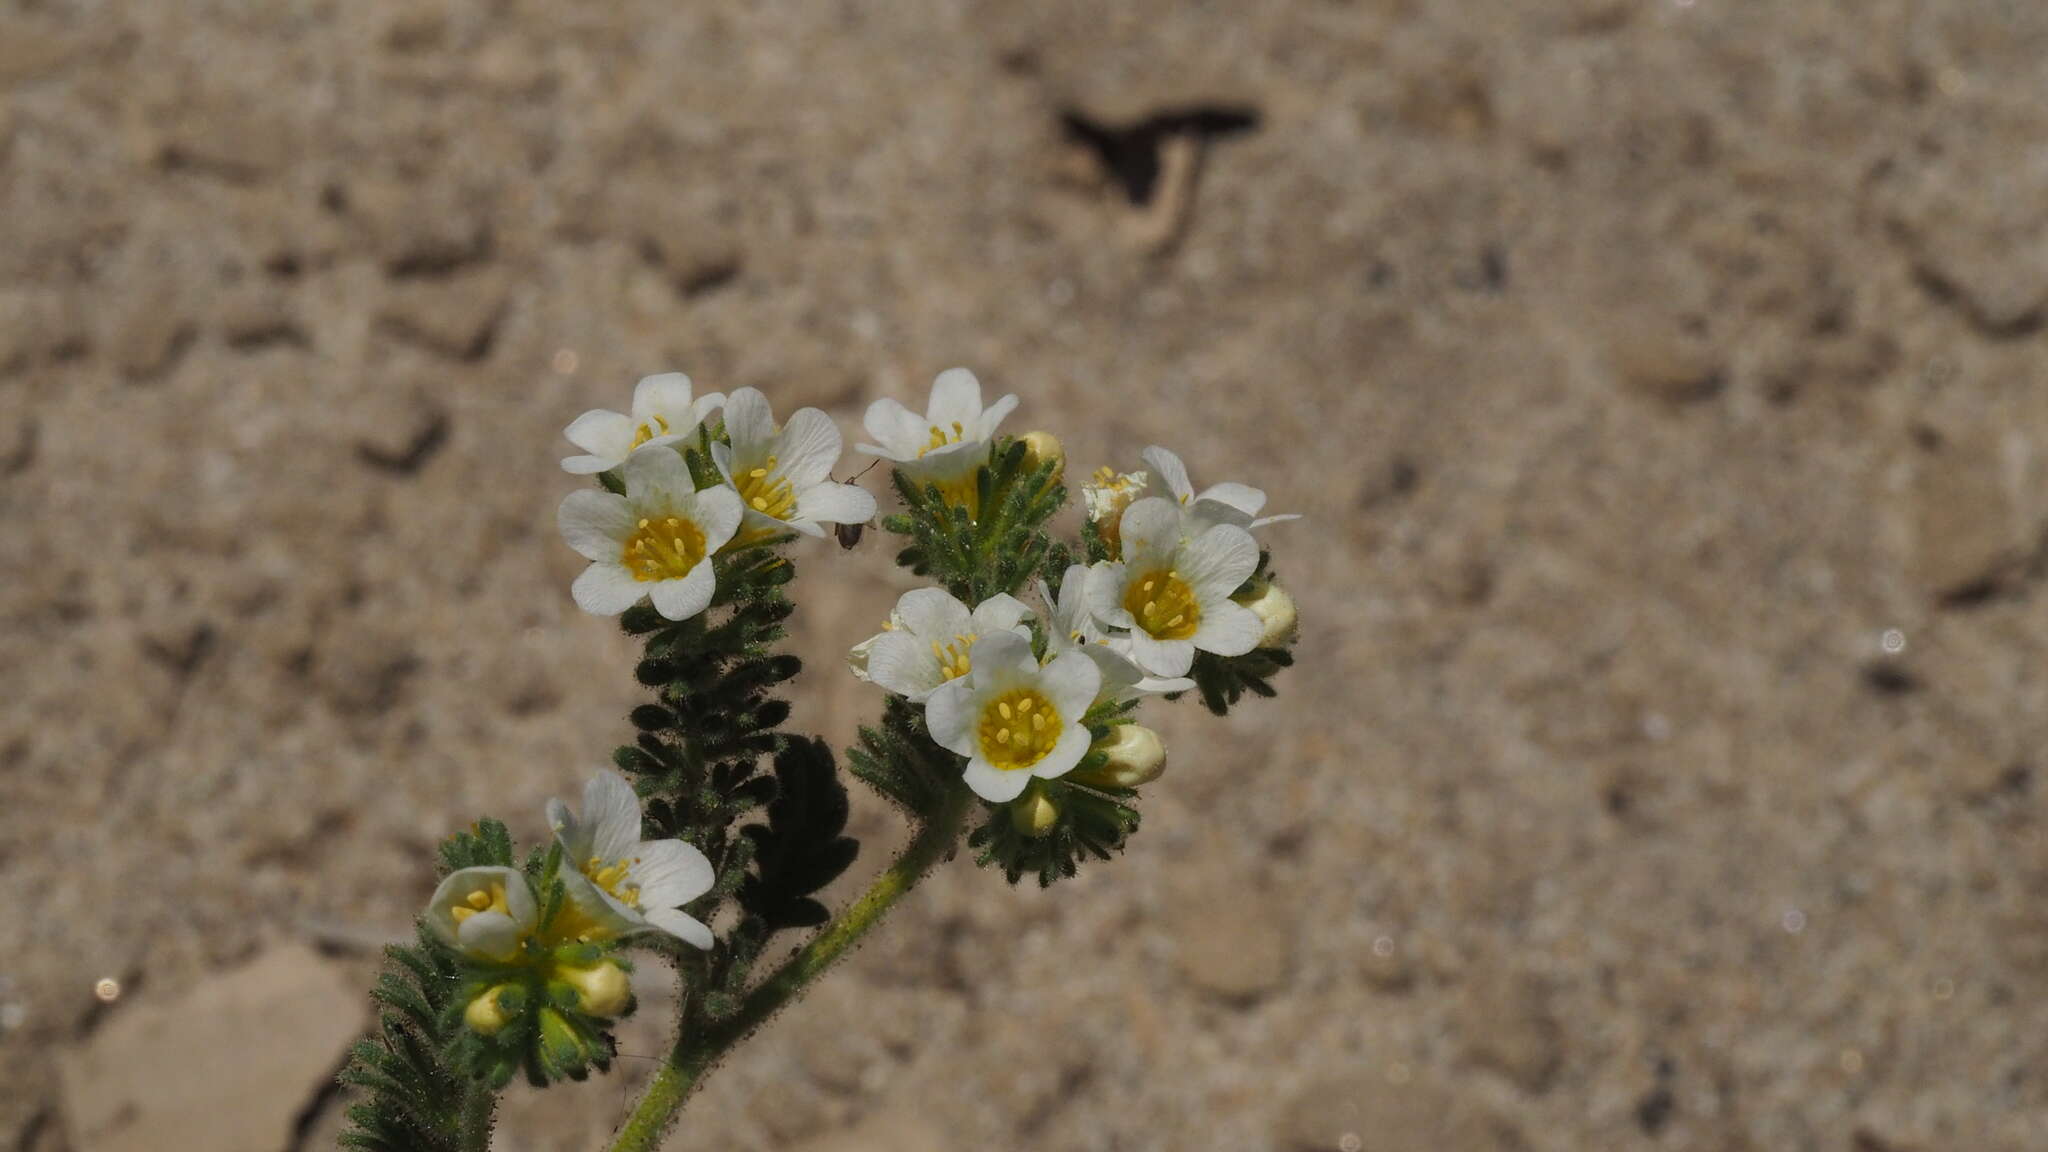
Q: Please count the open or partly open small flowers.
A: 11